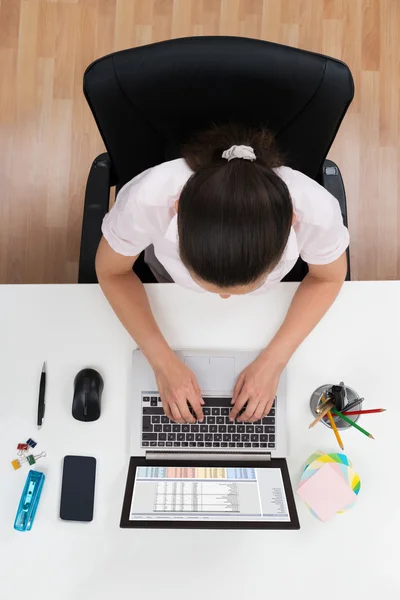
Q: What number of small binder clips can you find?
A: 4